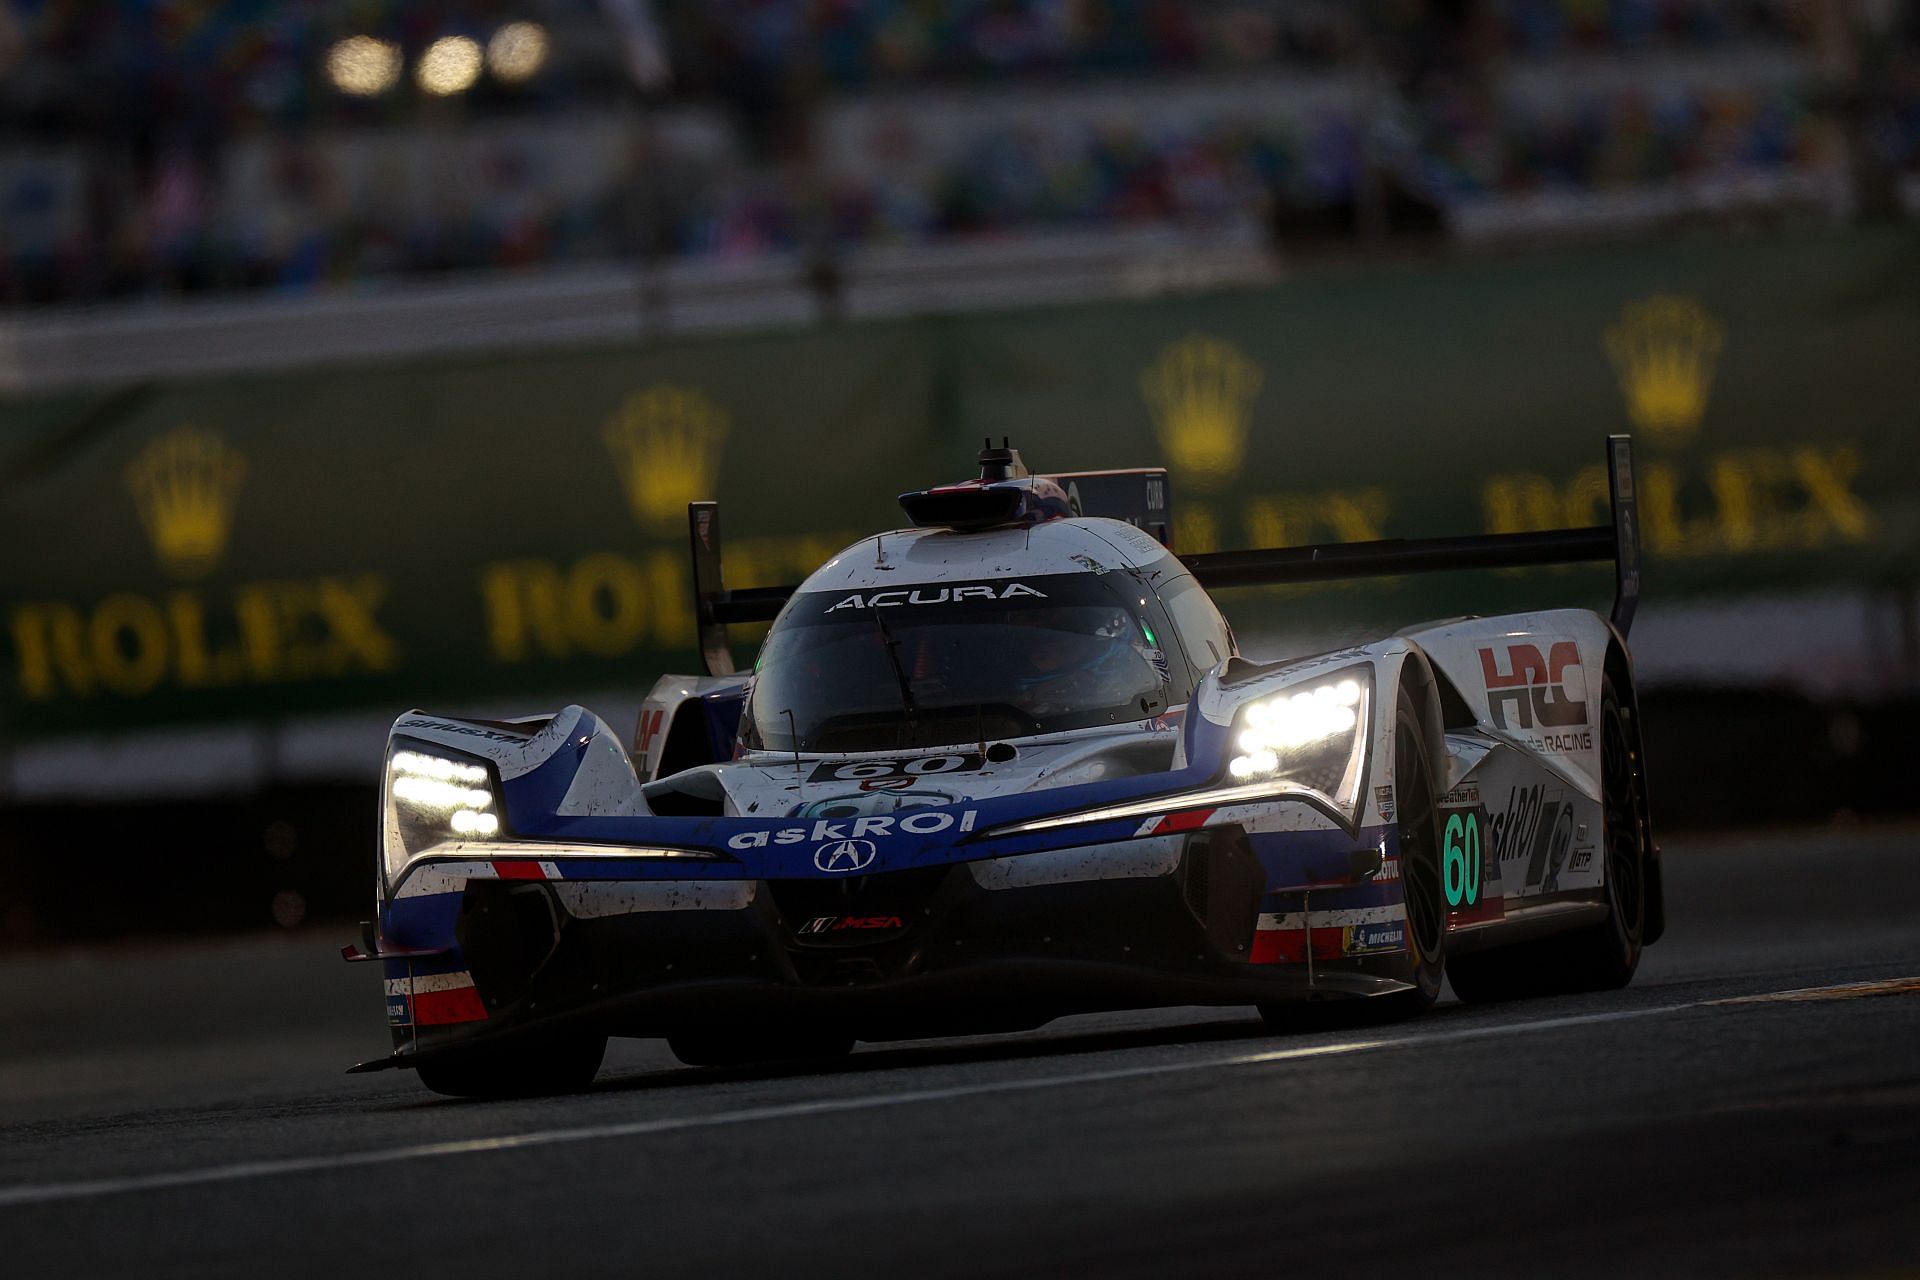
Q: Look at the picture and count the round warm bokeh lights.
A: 3